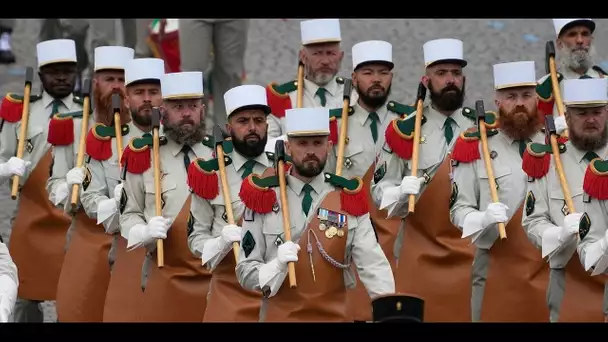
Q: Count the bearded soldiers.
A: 12